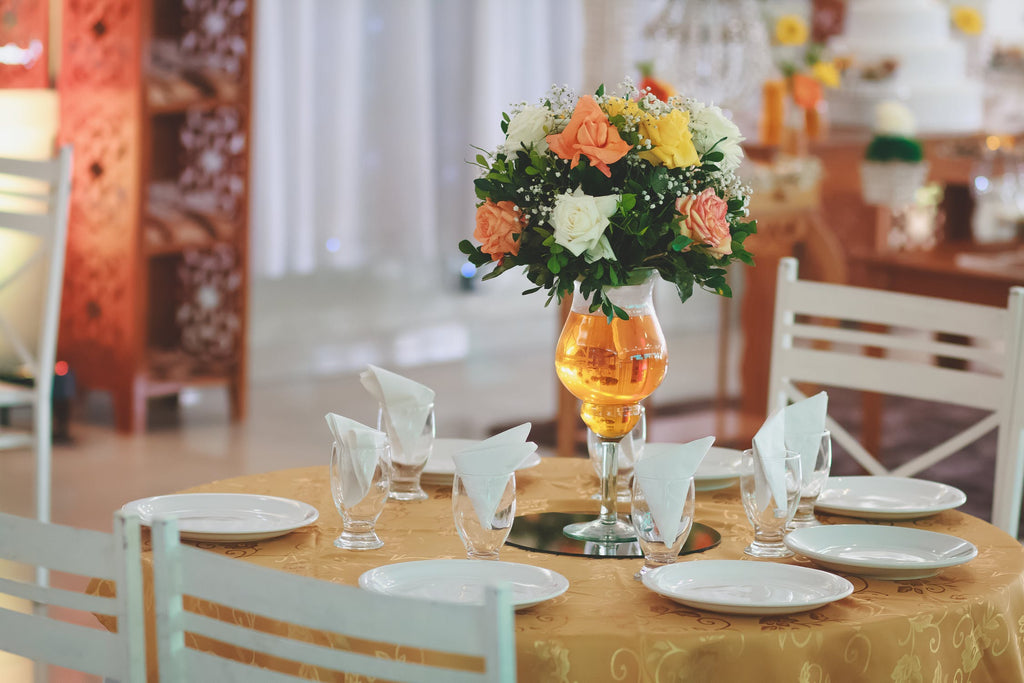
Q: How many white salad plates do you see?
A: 7